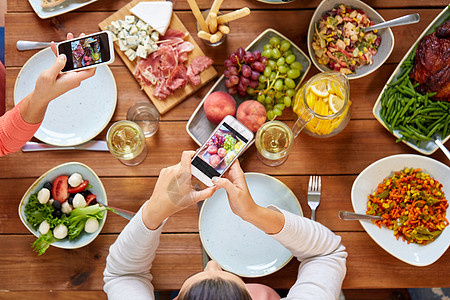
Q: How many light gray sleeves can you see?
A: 2